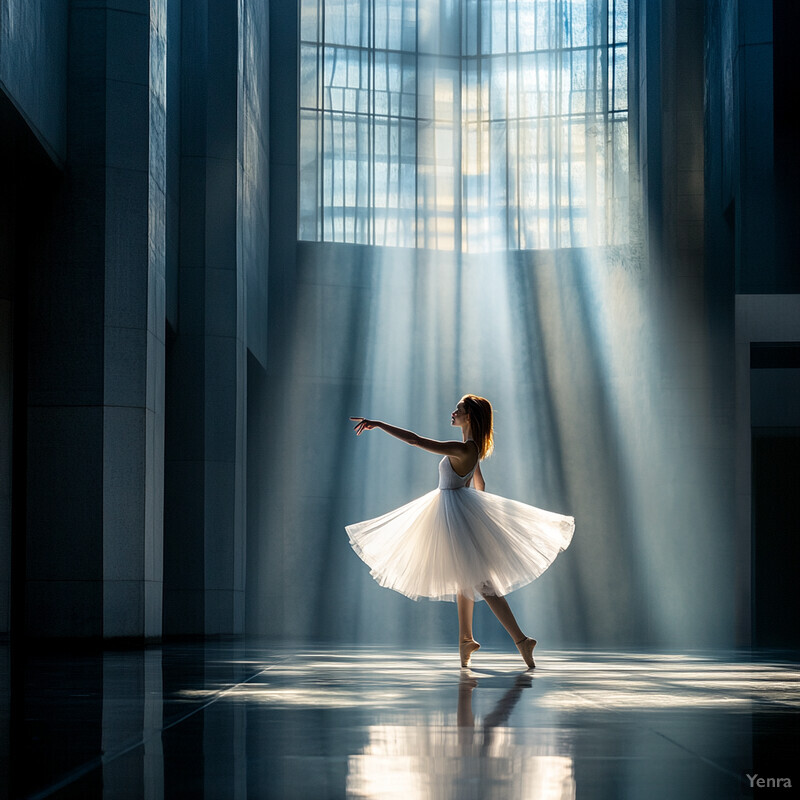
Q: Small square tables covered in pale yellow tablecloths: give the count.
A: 0